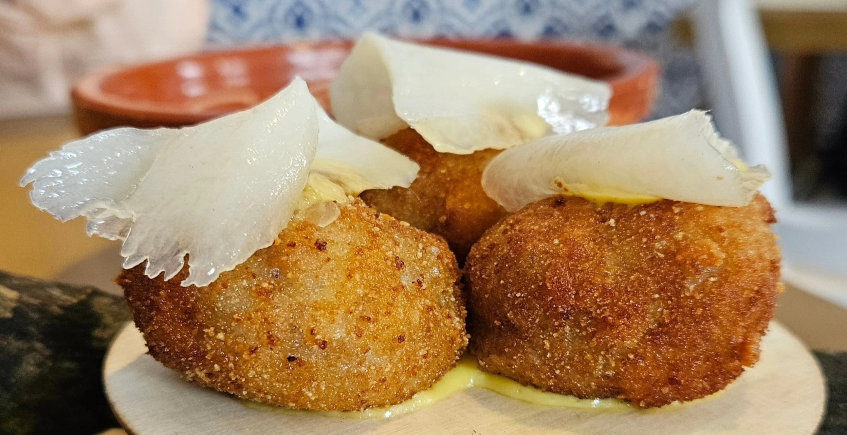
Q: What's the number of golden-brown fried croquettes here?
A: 3